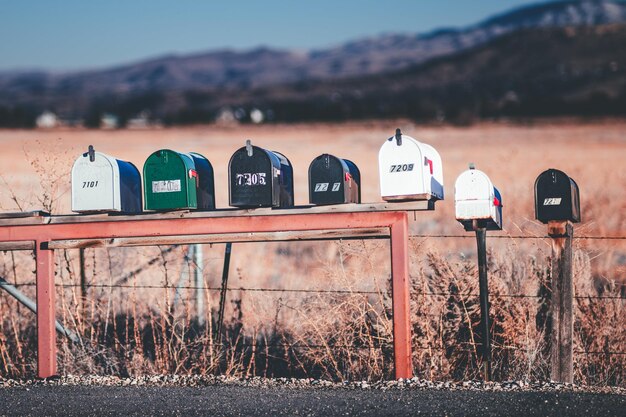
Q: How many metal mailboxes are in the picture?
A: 7